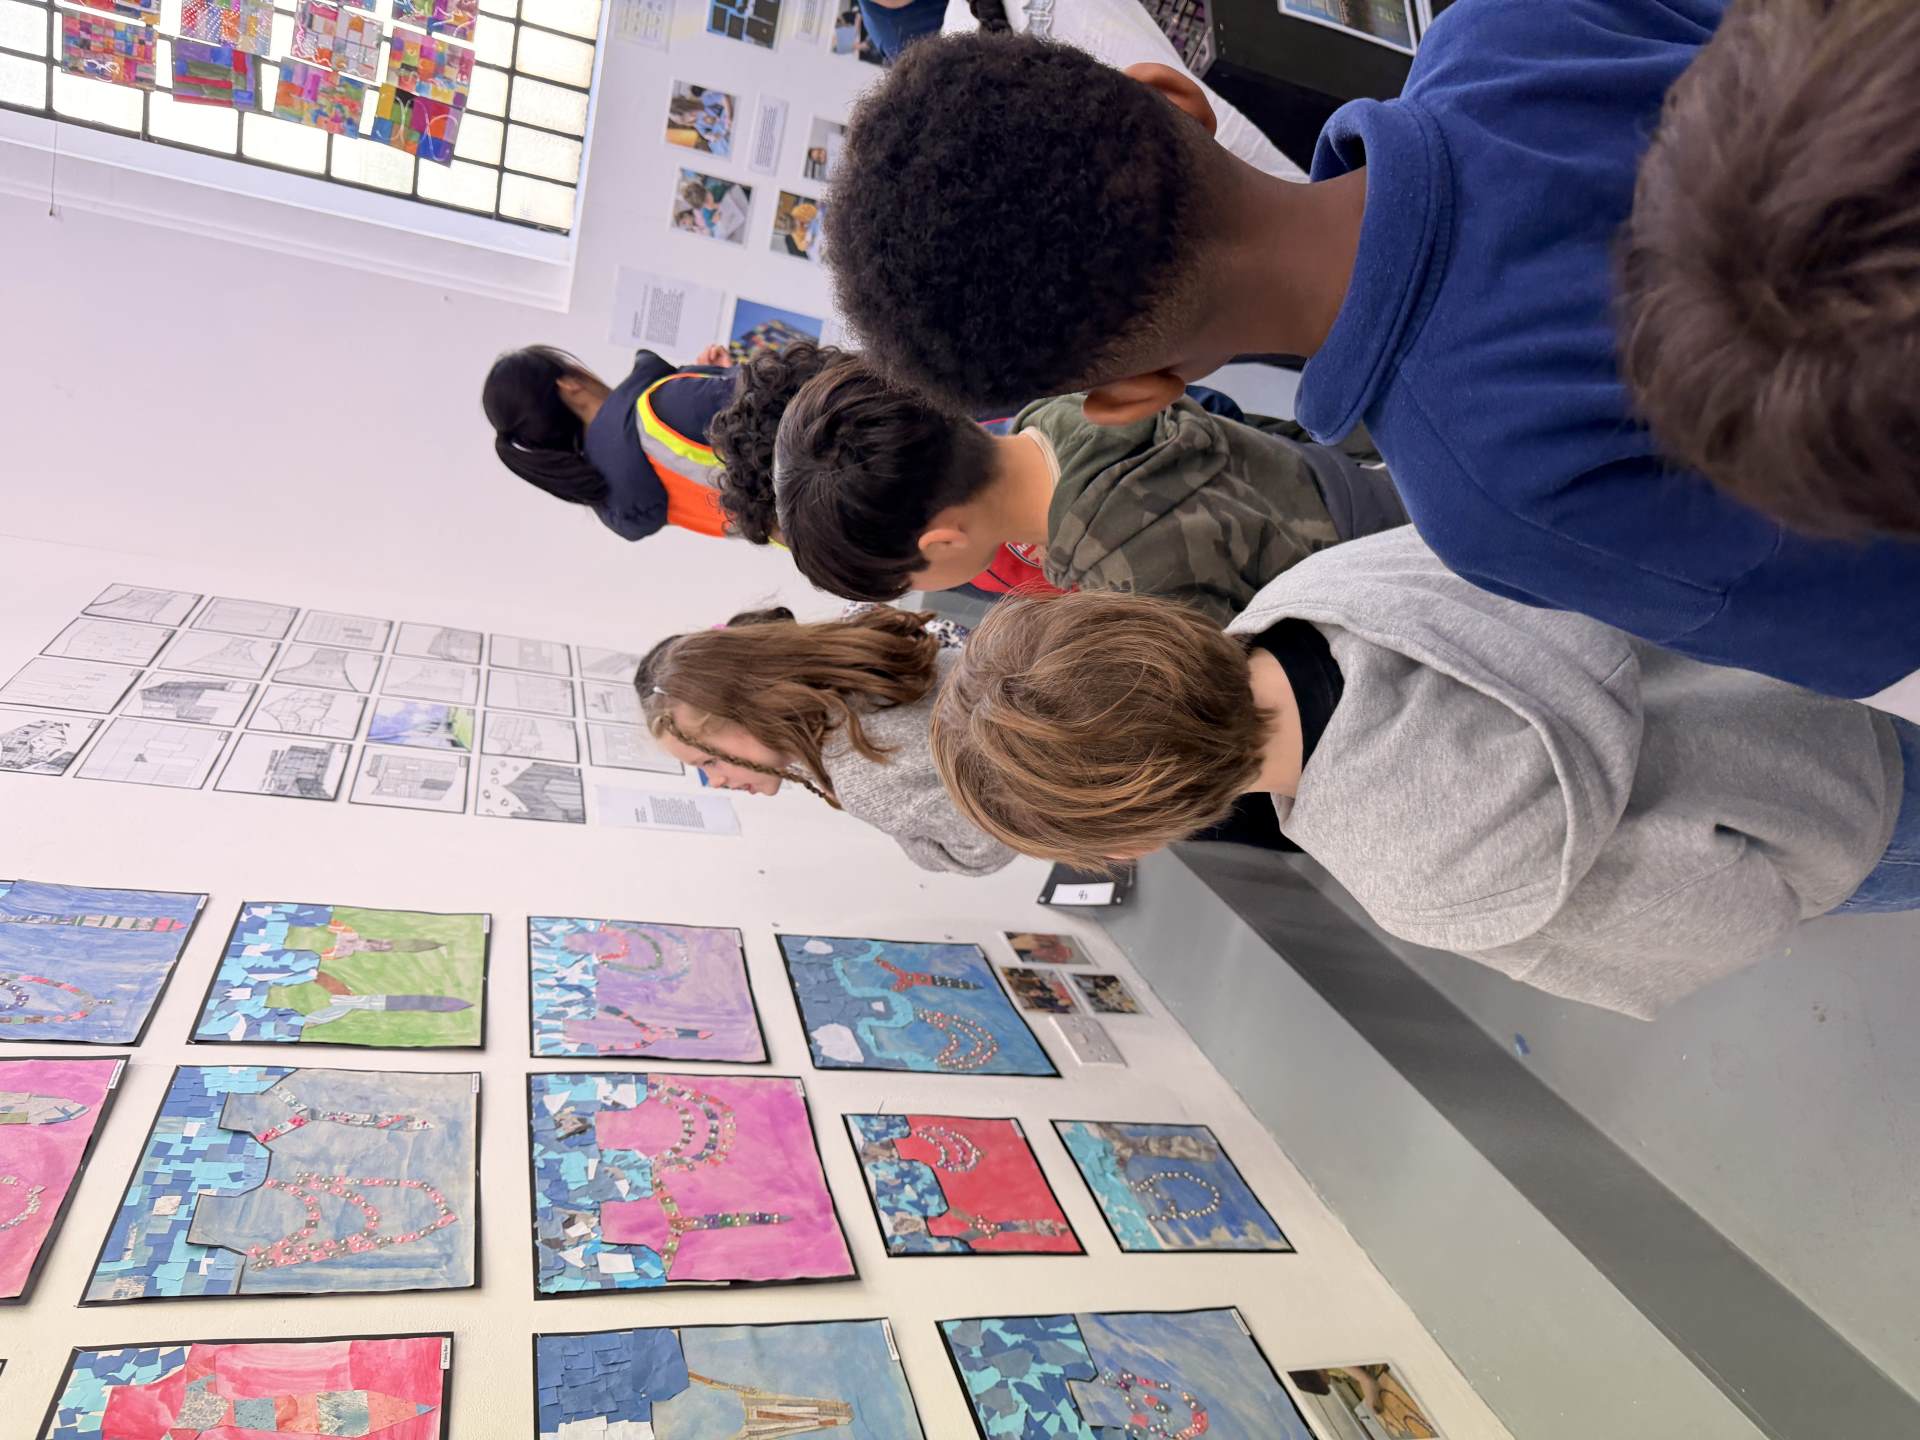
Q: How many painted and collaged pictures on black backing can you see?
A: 12